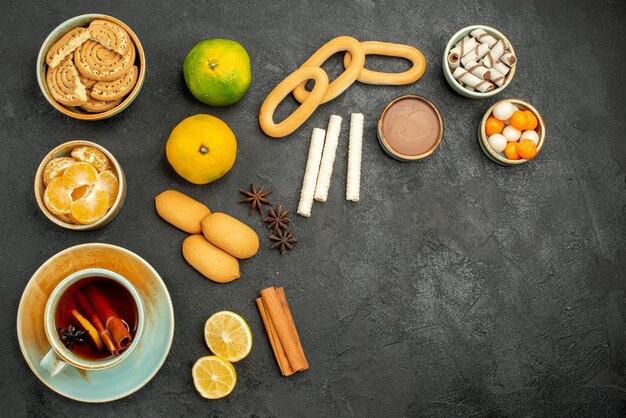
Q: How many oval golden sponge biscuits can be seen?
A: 3